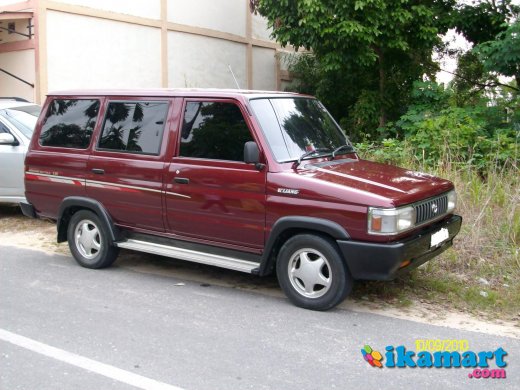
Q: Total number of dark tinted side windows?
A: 3